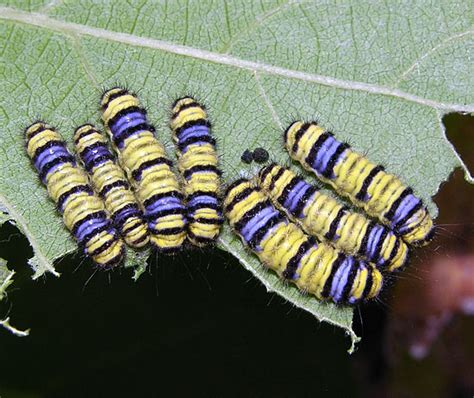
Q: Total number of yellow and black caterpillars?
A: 7